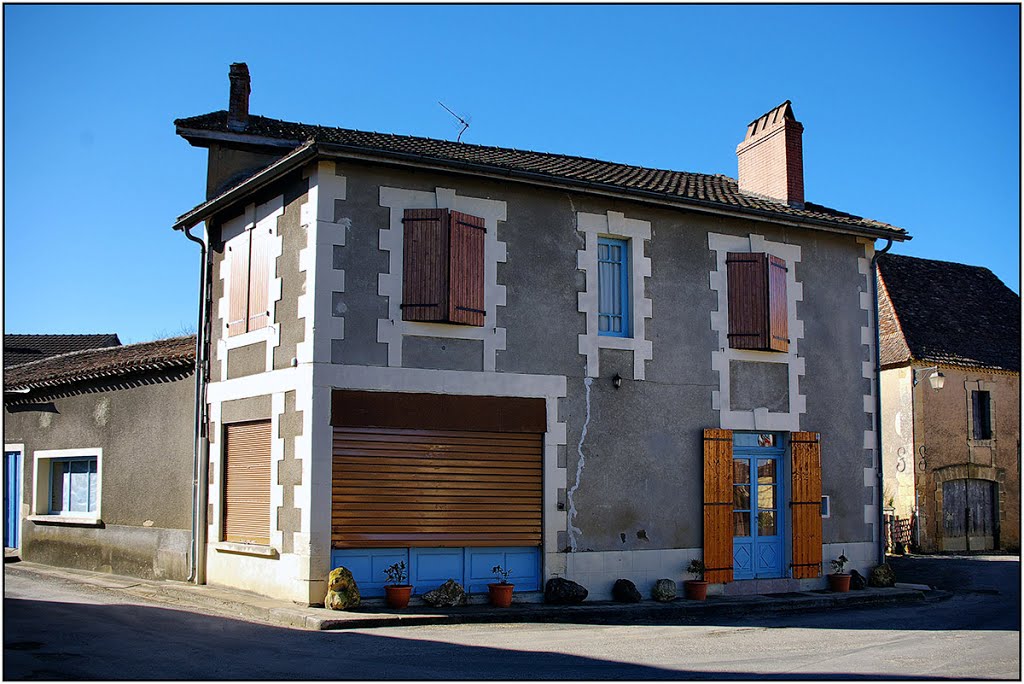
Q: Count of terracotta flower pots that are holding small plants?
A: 4